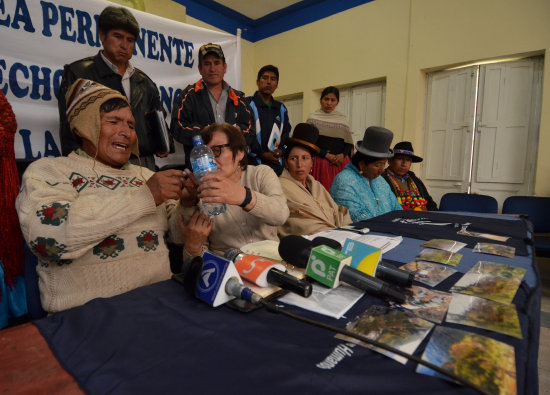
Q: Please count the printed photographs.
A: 10